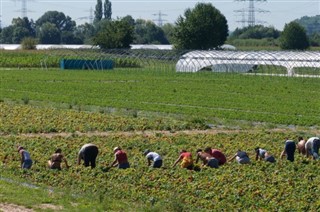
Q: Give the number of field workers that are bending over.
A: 13